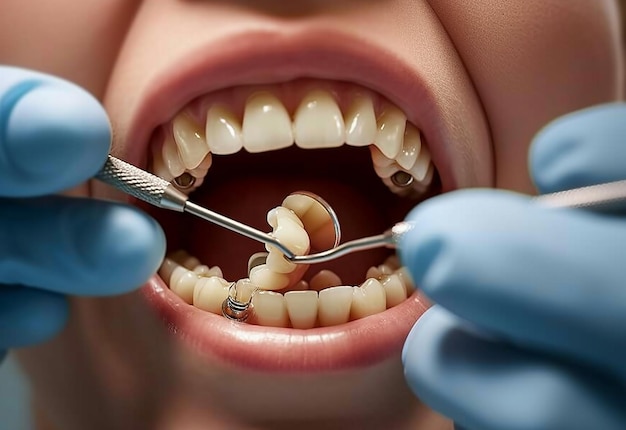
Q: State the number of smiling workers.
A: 0